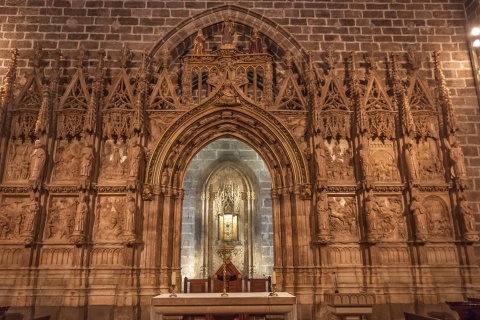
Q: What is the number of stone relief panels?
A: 12